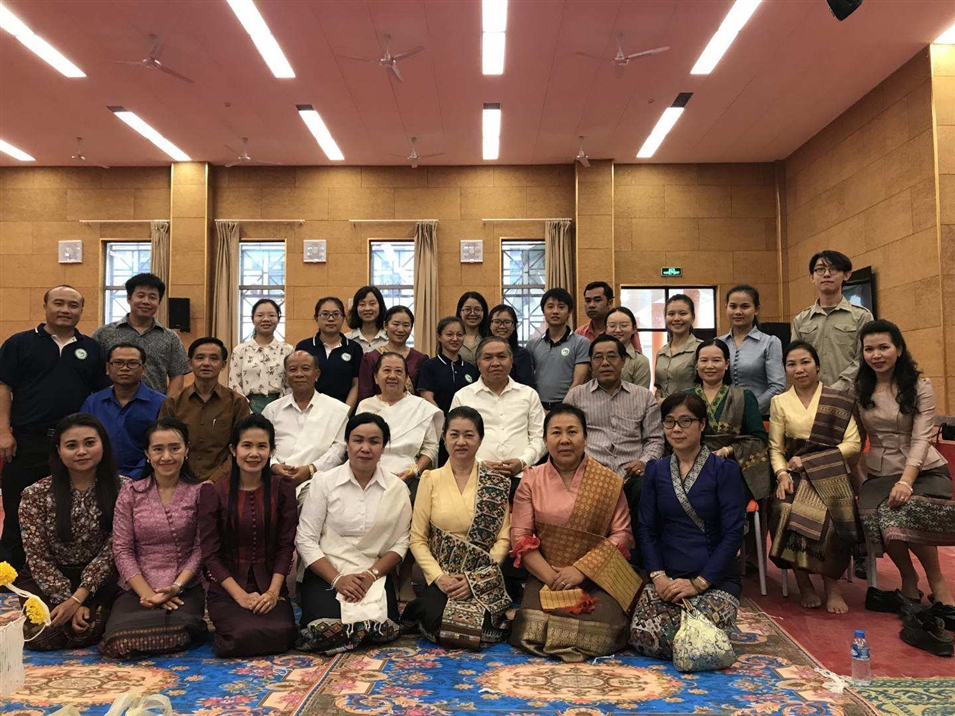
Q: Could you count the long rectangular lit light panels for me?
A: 10